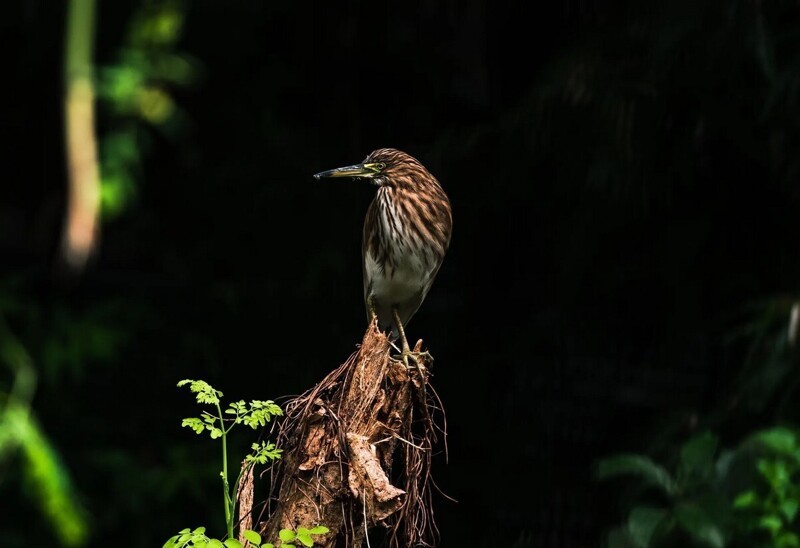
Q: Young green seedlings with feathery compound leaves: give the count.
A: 1